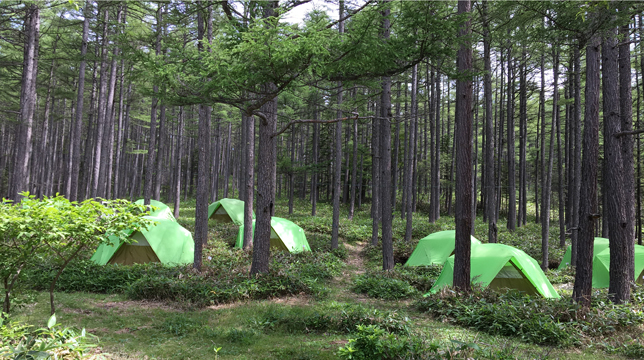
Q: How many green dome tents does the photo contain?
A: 8